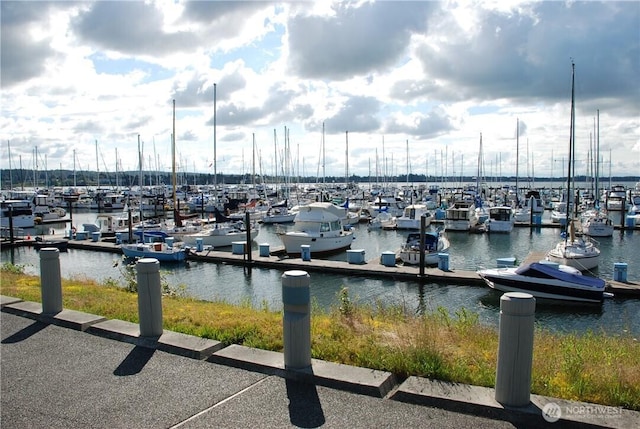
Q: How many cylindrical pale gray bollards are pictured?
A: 4